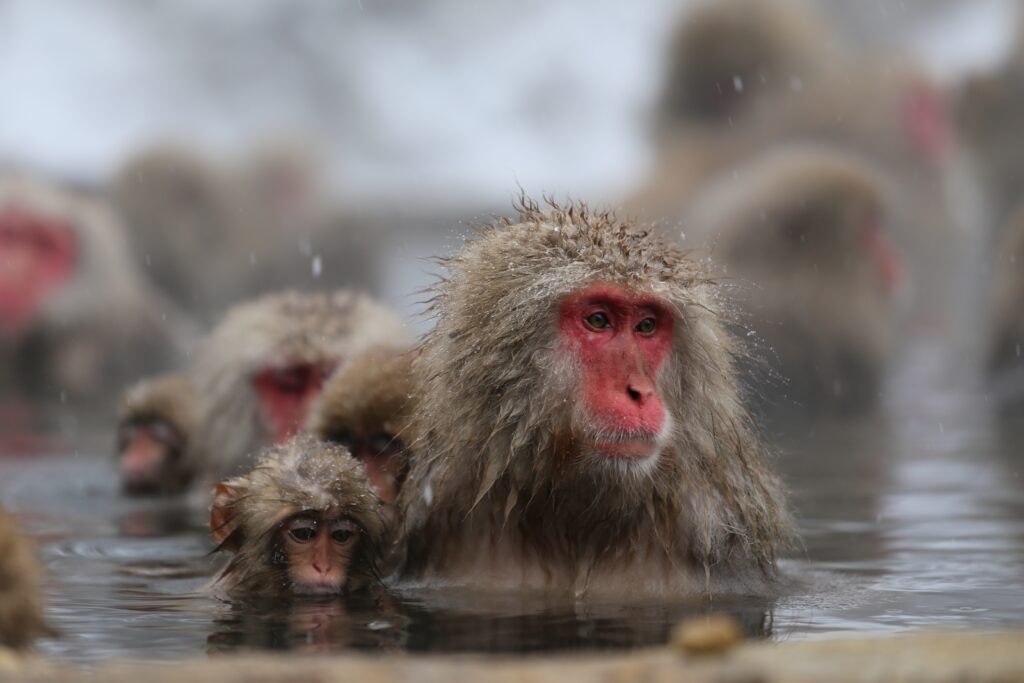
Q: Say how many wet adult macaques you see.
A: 1